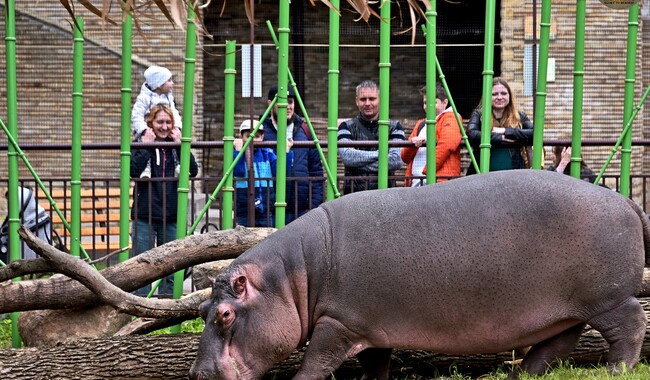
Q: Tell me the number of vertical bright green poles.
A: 13